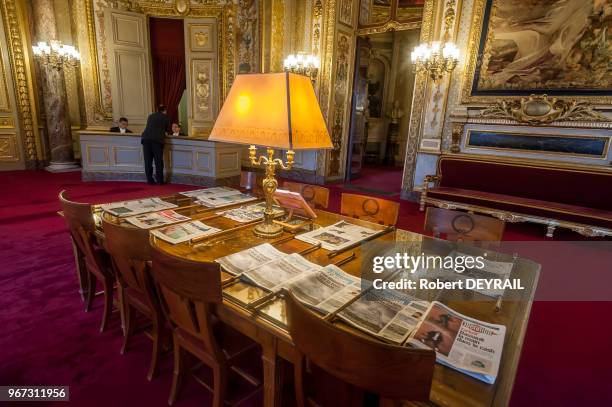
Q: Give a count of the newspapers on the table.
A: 13